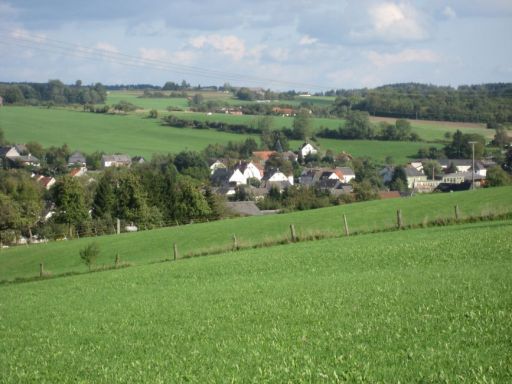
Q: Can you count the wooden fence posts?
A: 8